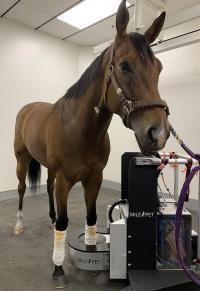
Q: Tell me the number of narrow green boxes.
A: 0